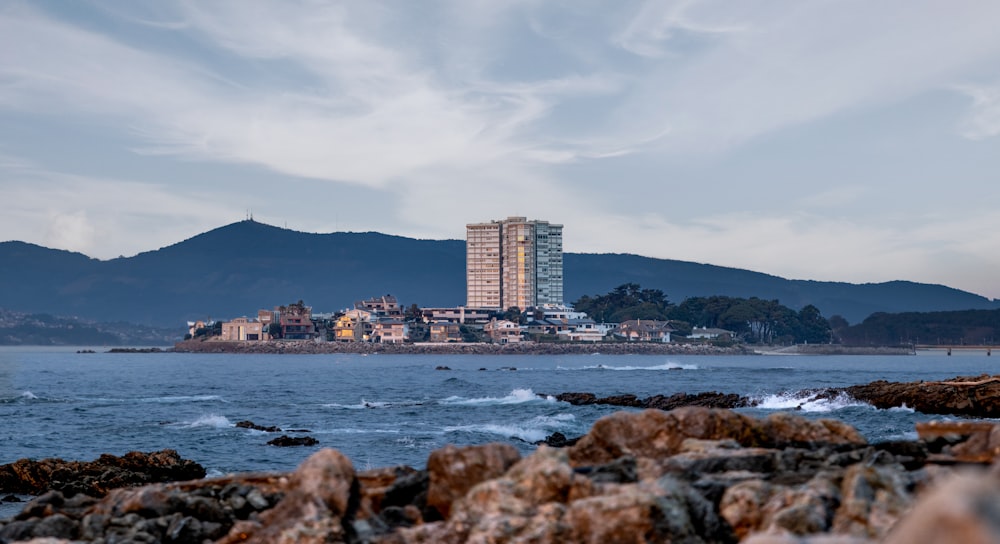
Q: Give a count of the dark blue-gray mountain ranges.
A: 1